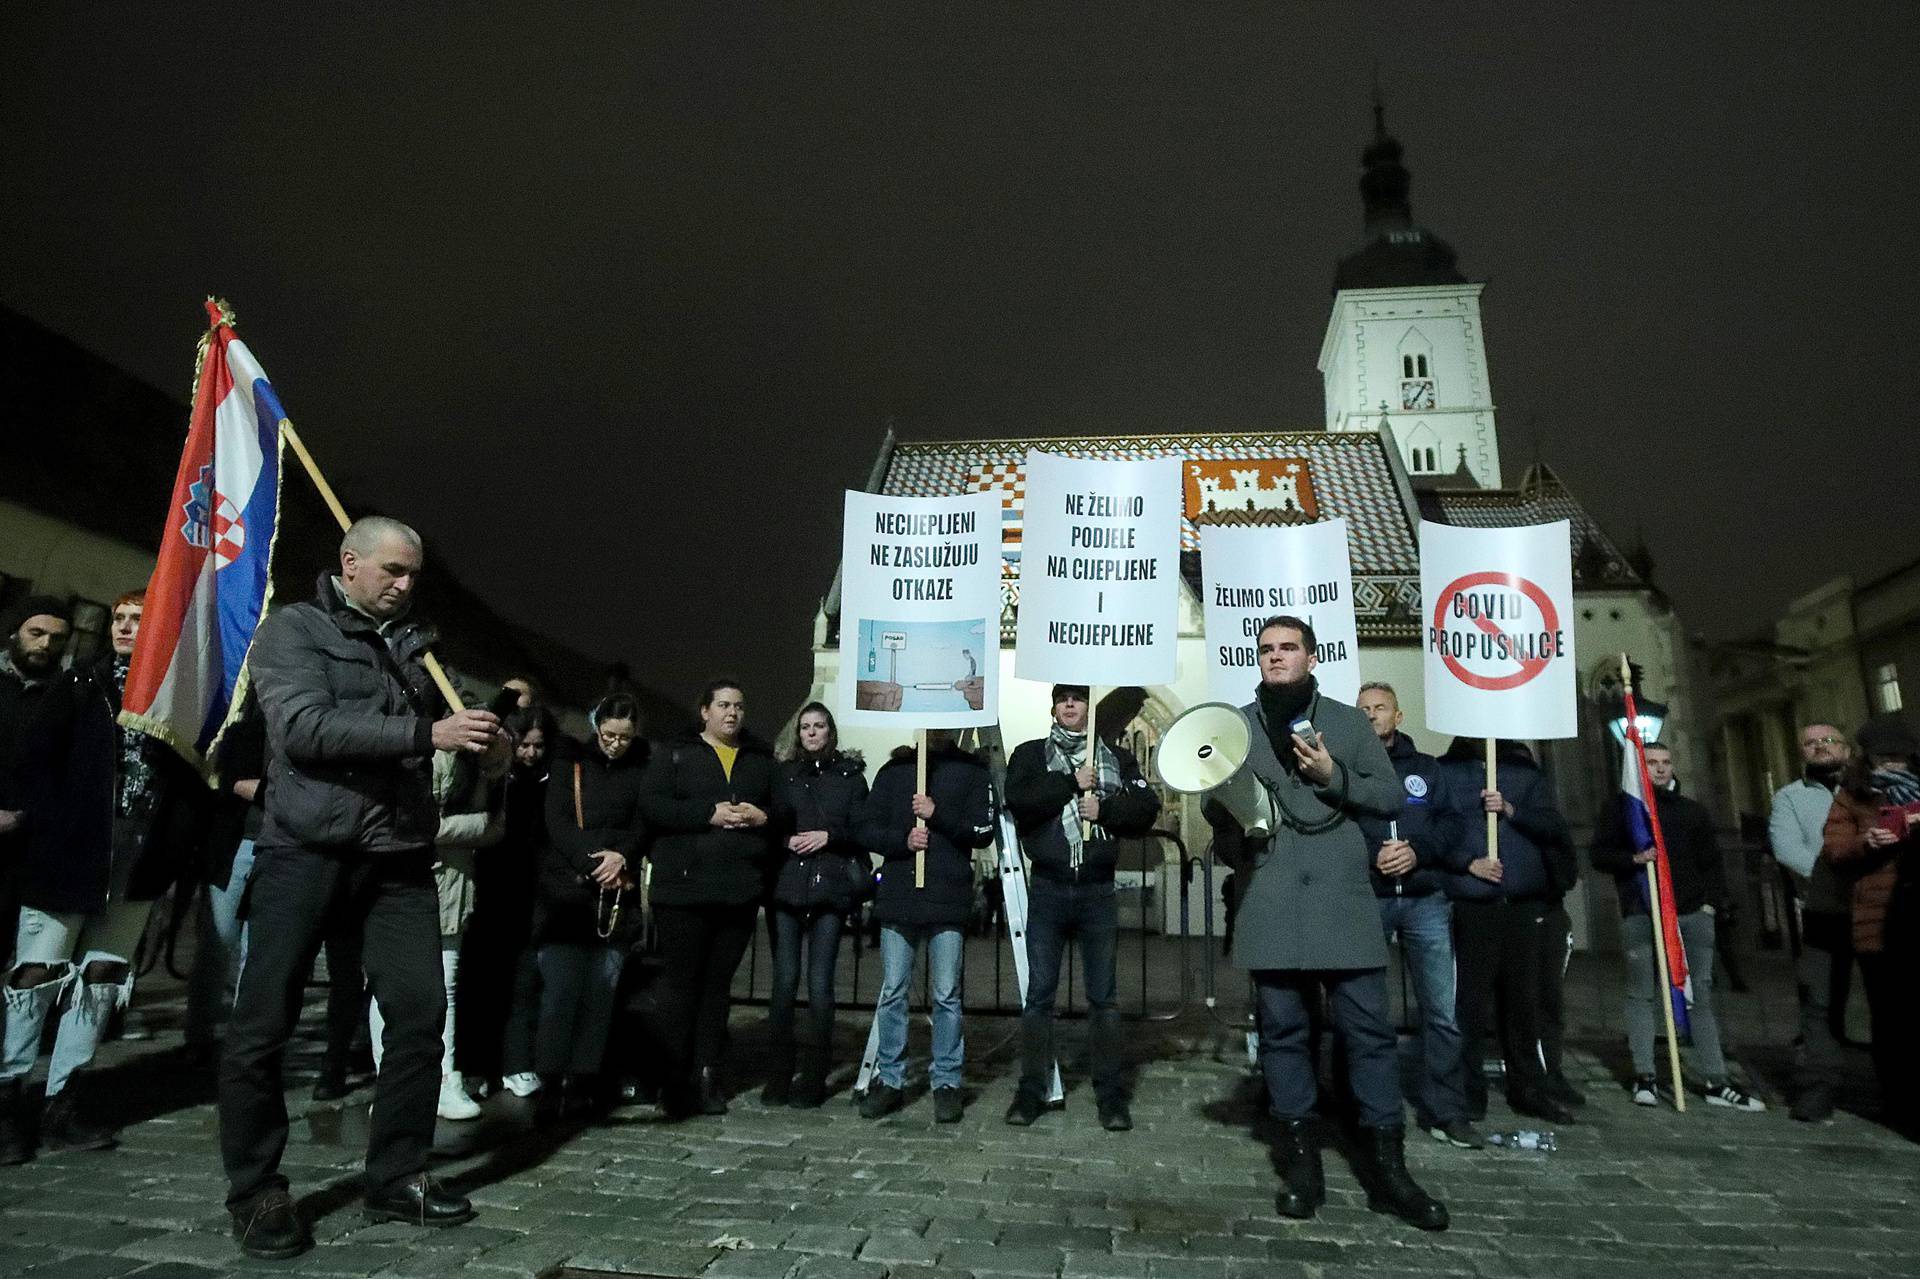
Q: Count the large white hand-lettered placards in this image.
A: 4